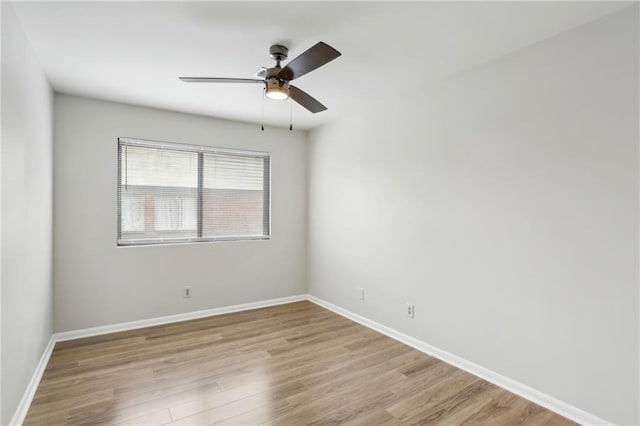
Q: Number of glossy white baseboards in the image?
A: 3